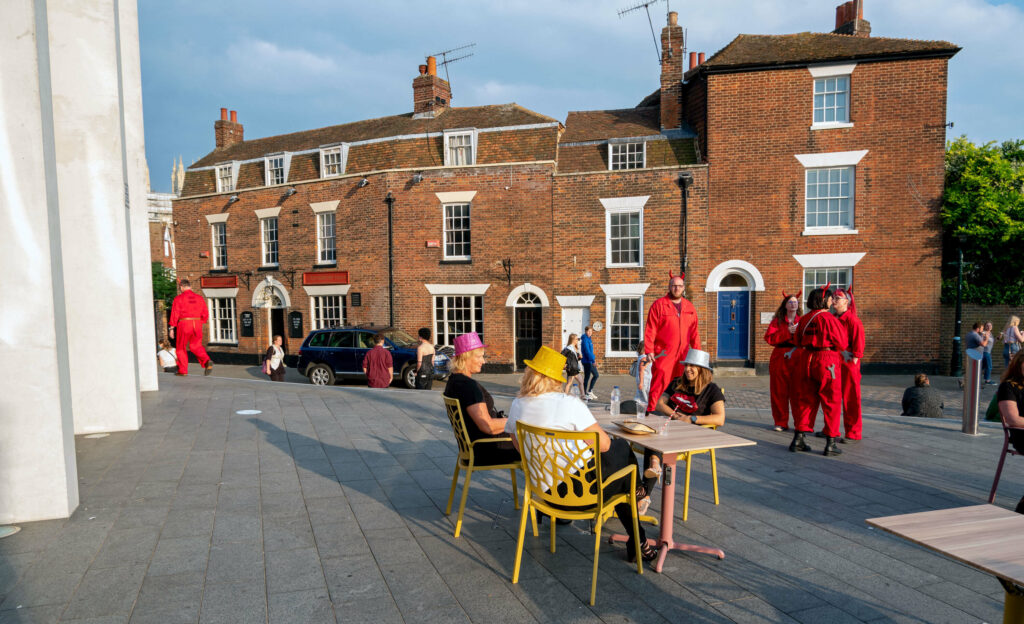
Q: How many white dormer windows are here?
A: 5